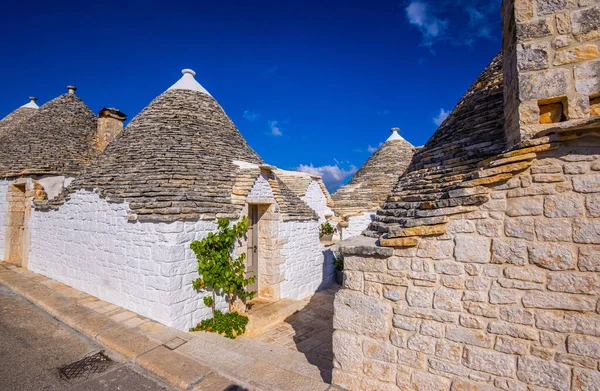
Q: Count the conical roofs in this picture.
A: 5